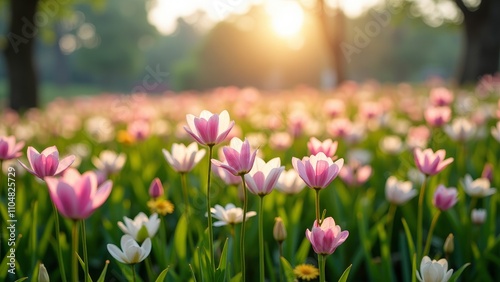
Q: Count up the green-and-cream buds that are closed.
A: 3